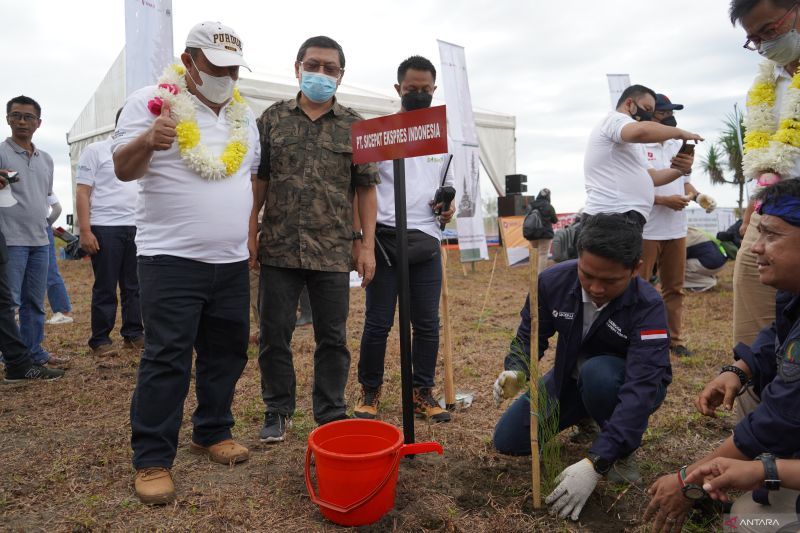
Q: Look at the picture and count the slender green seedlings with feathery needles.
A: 1